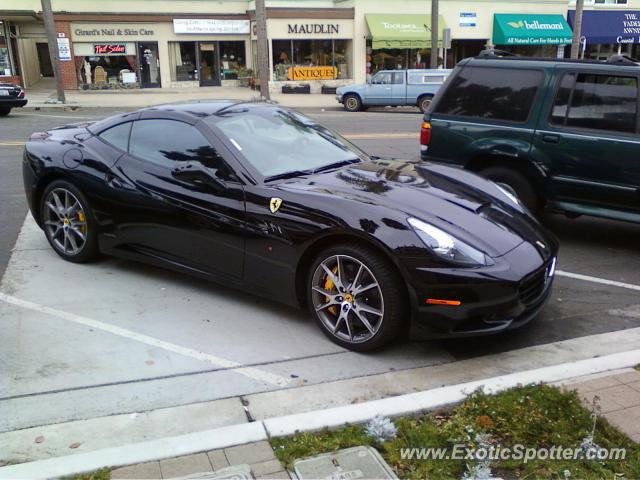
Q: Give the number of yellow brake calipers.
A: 2